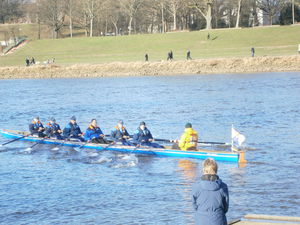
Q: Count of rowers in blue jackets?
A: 6